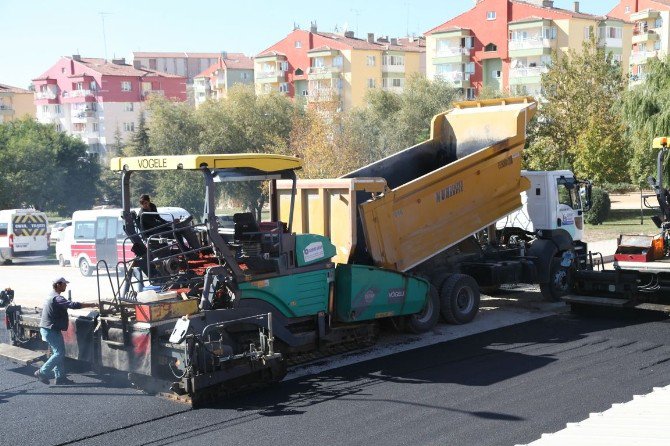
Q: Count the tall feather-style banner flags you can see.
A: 0